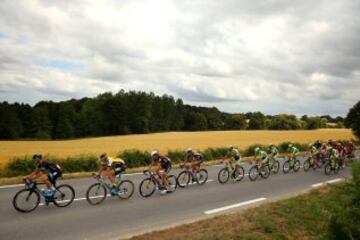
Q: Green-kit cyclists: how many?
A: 6